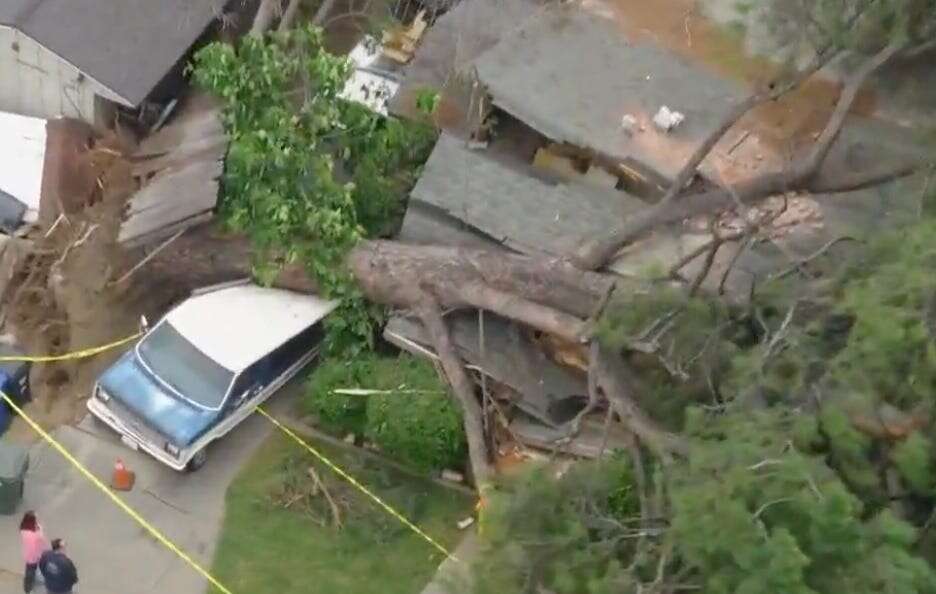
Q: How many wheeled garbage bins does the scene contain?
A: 2